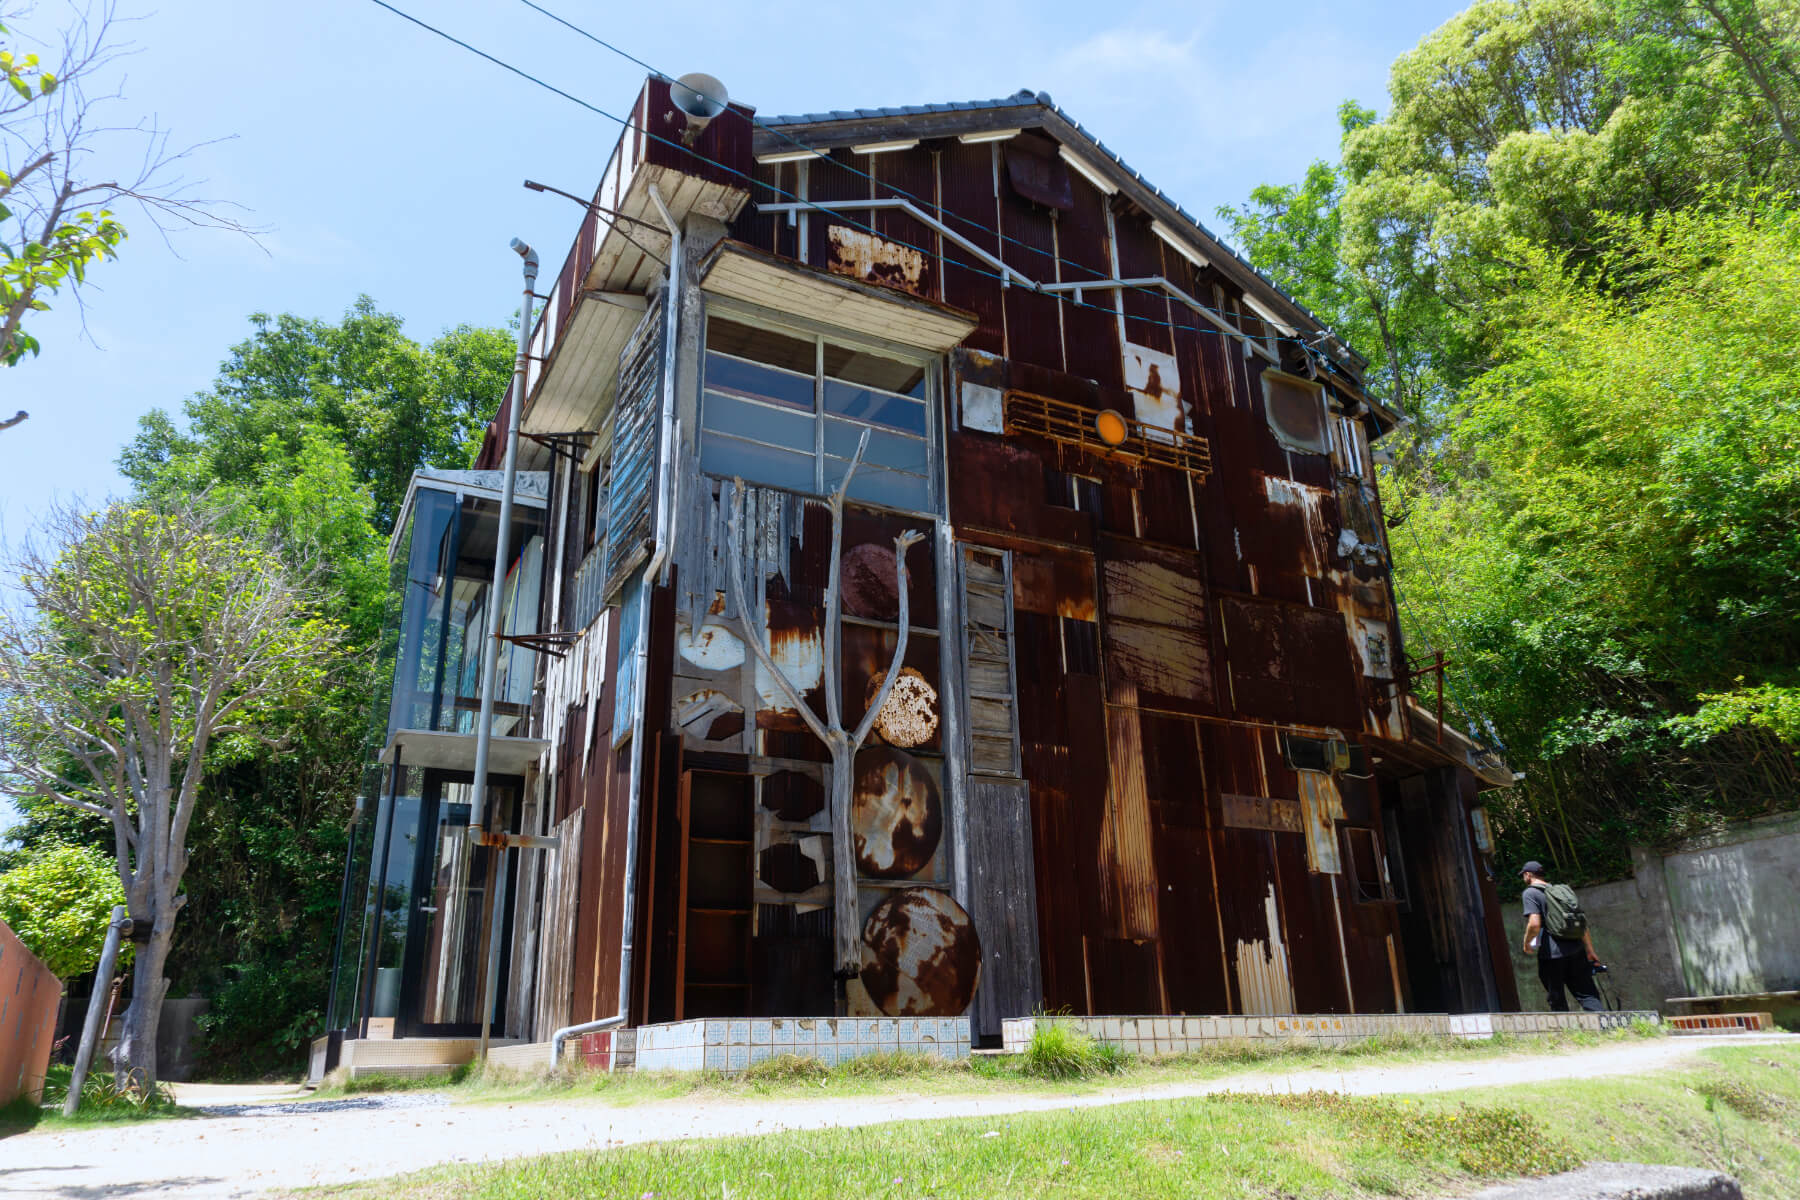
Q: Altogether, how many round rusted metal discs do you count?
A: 4